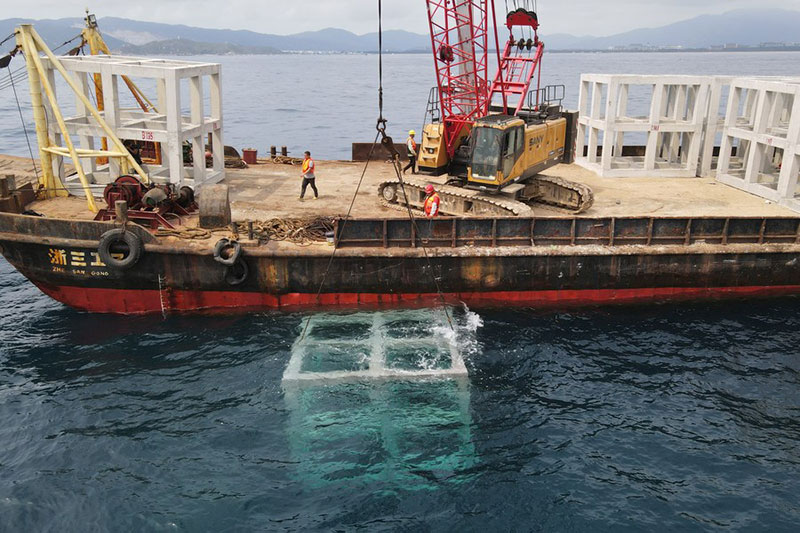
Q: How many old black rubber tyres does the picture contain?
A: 3